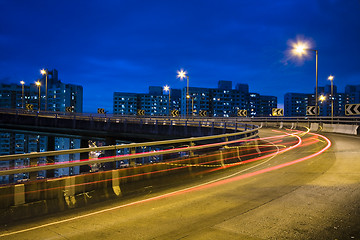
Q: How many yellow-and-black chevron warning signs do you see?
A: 10